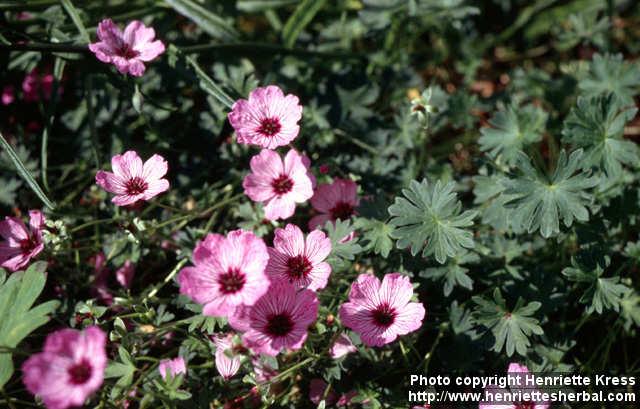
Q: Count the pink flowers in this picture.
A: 12